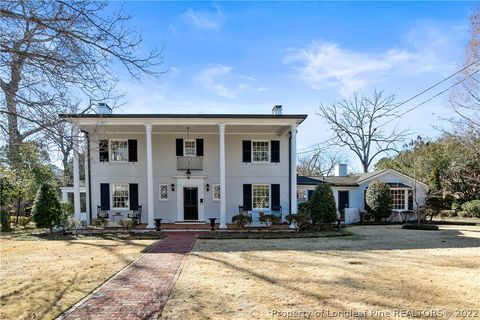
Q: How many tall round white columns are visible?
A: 4